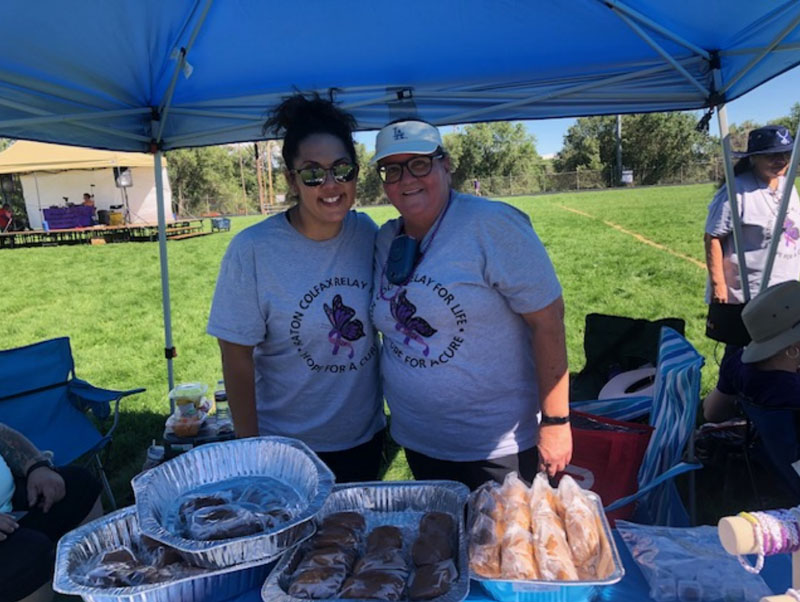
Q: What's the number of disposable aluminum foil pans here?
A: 4